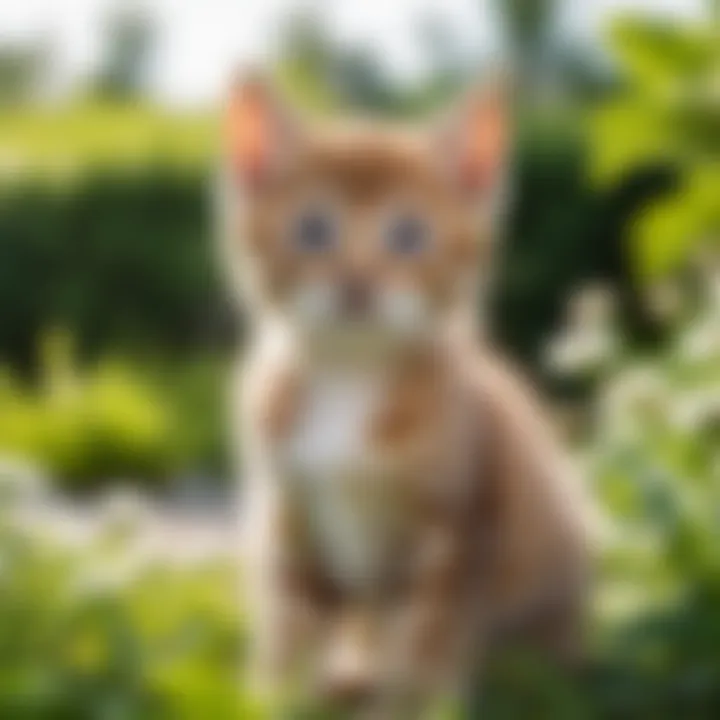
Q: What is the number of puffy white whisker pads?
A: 2